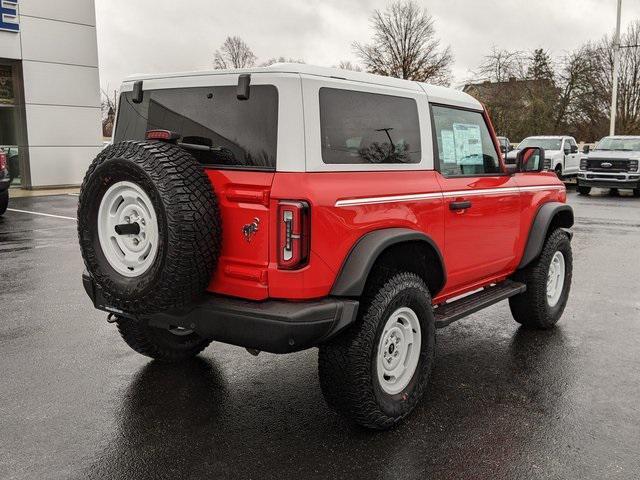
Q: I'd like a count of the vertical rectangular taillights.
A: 1